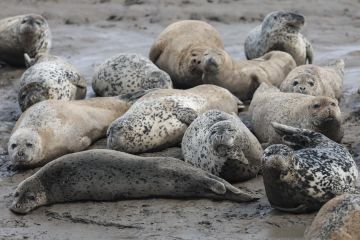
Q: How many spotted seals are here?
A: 14